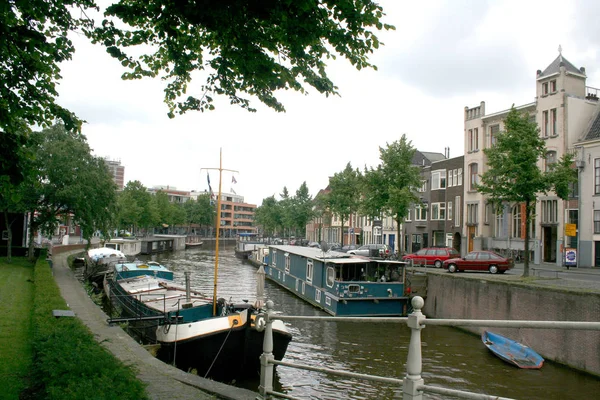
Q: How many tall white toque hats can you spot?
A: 0